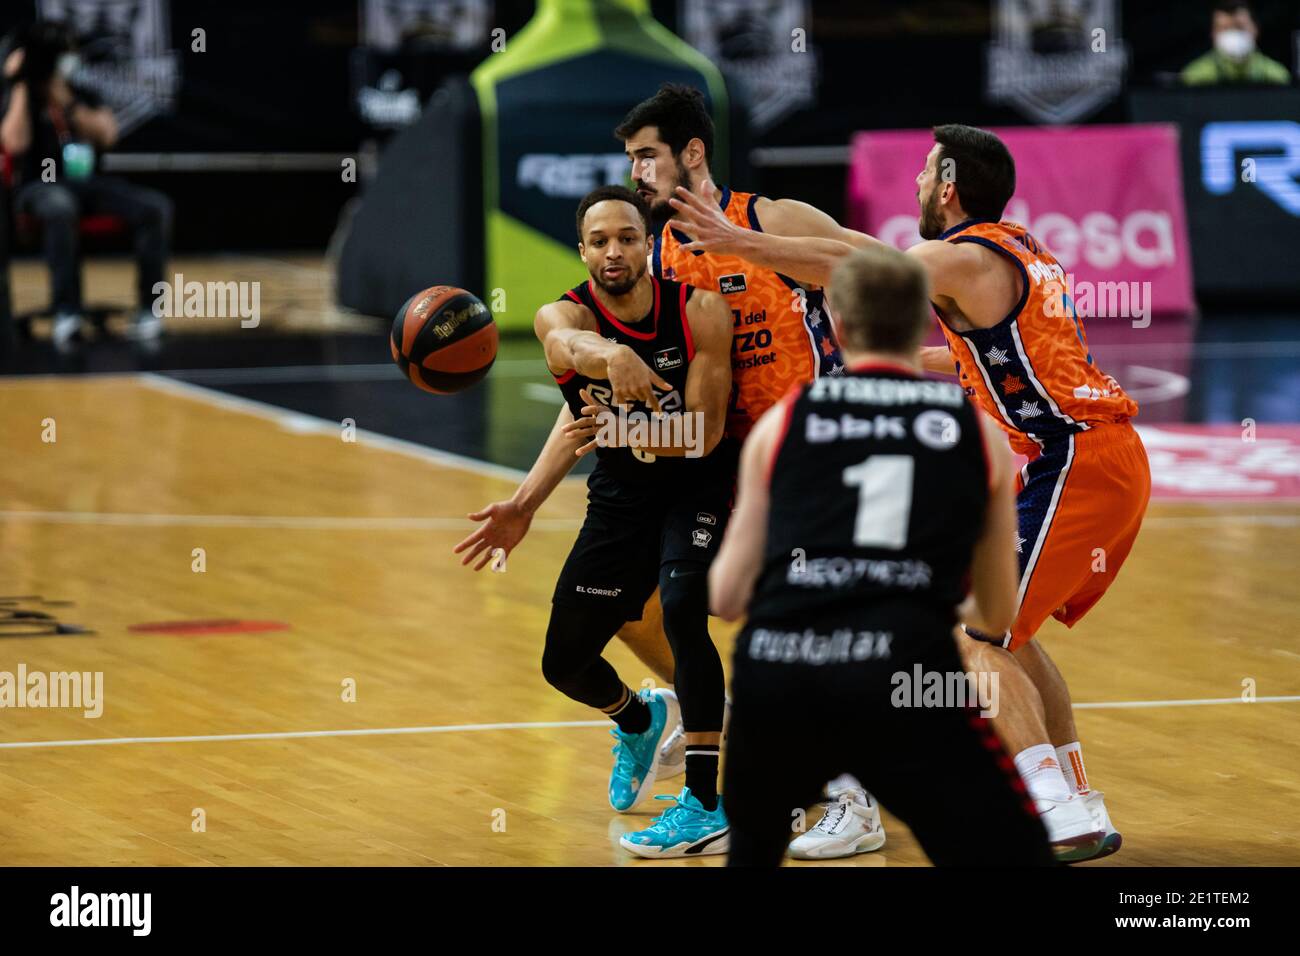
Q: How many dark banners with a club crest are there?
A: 4